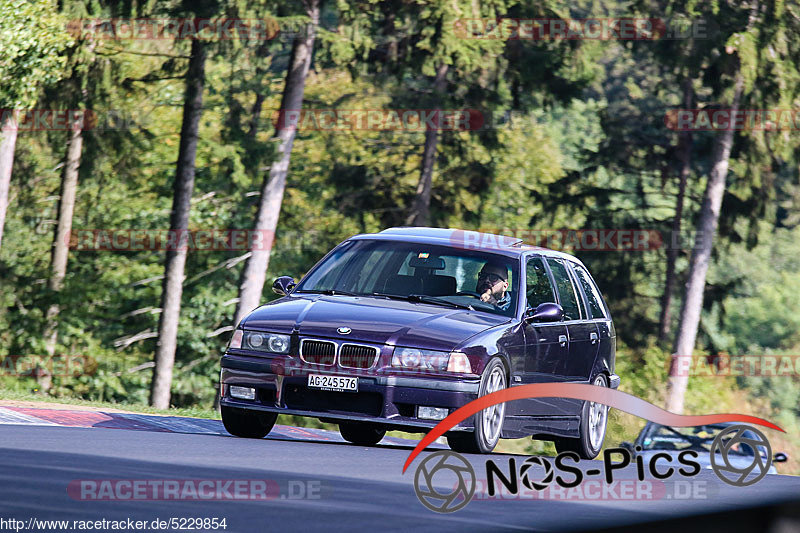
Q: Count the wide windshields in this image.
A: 1